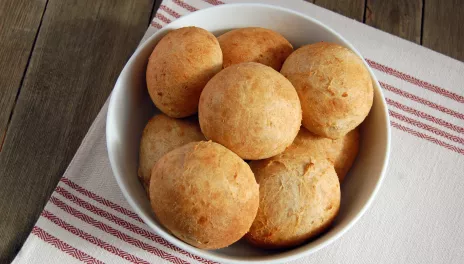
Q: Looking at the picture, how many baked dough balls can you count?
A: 8